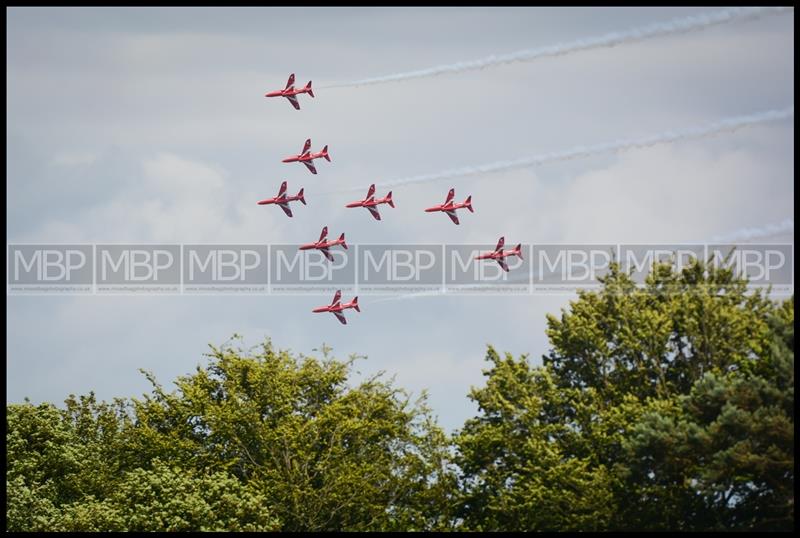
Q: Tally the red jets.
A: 8